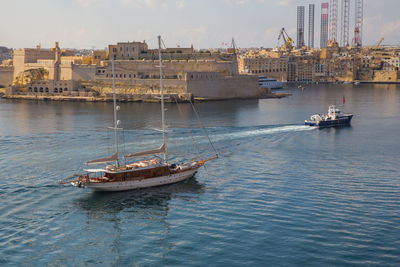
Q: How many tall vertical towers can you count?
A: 6